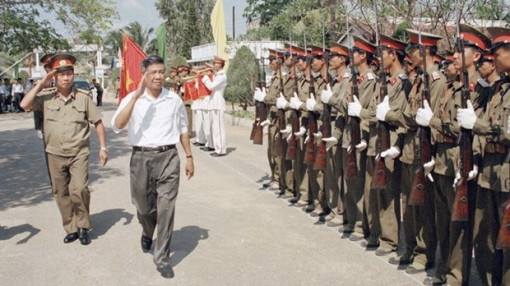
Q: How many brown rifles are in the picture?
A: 11